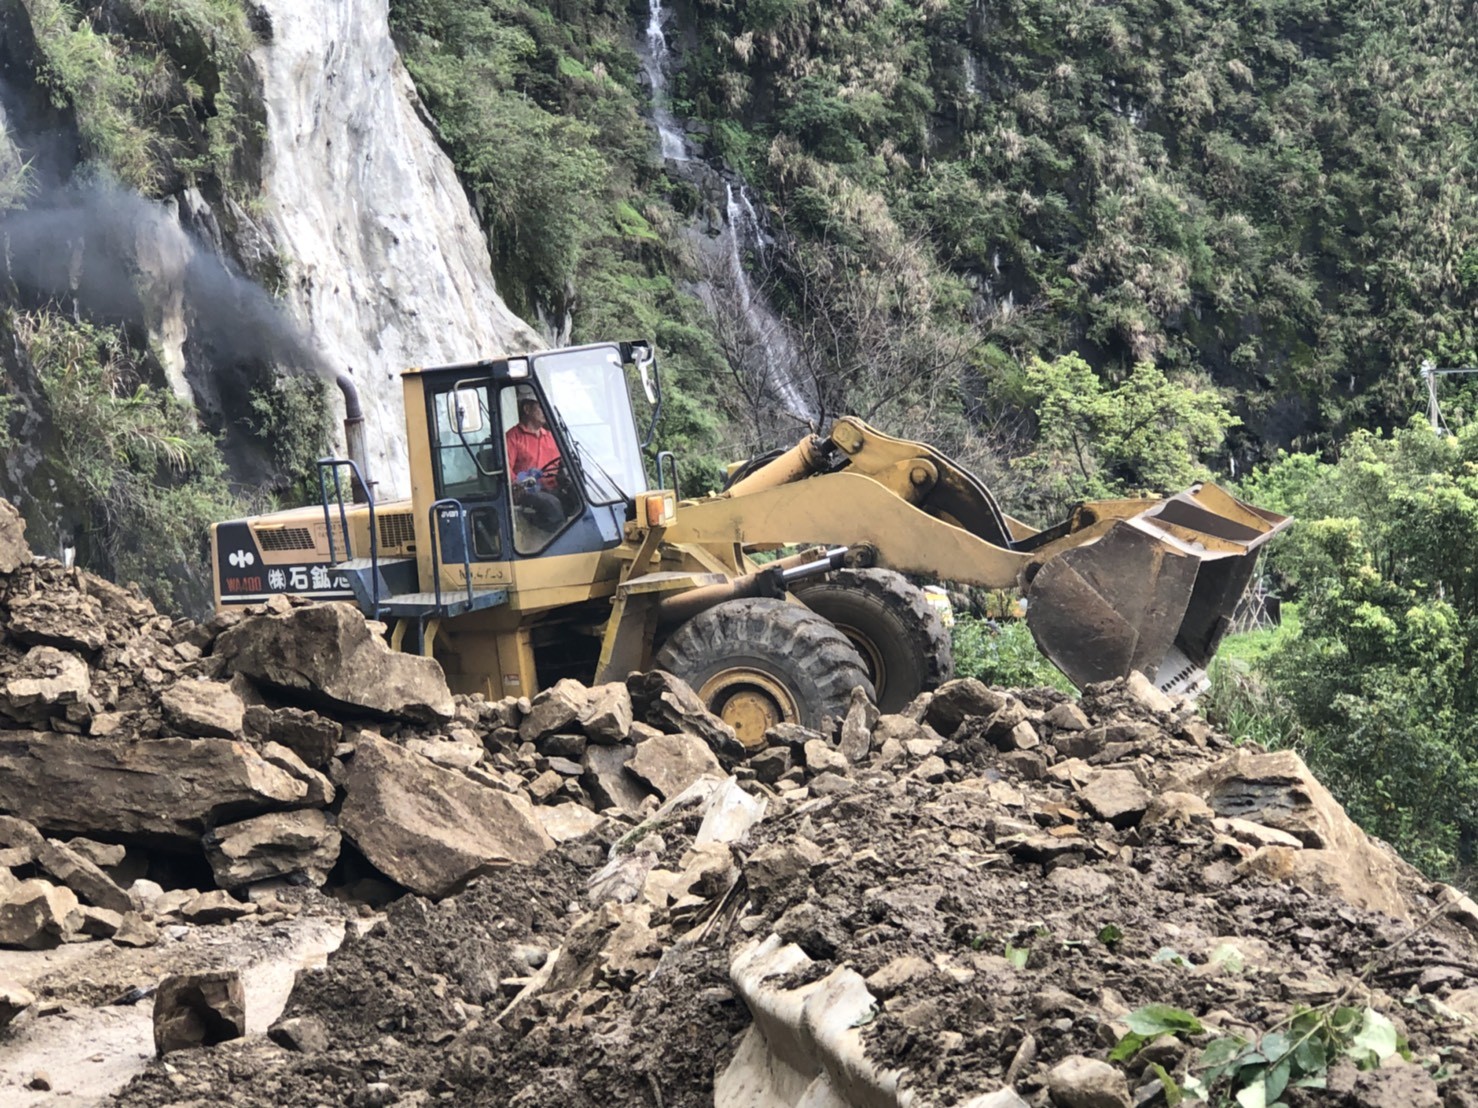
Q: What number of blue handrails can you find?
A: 3